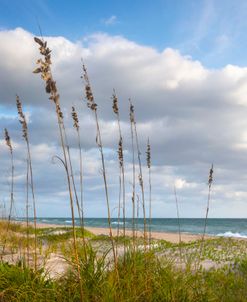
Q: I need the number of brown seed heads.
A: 10